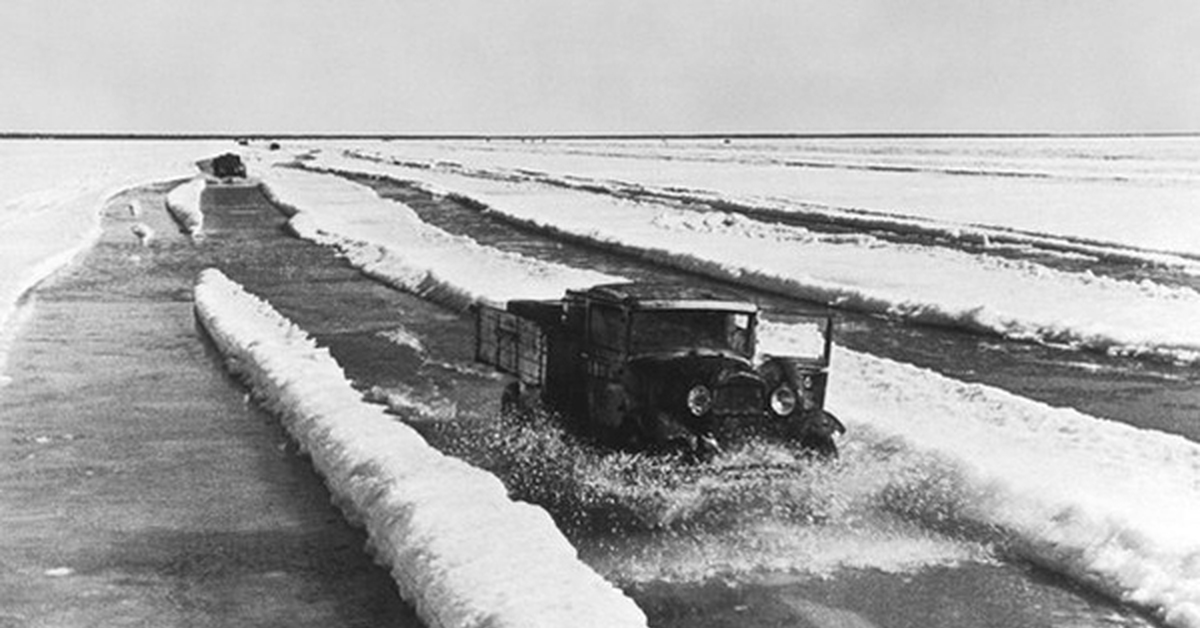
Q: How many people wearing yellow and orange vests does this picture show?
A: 0